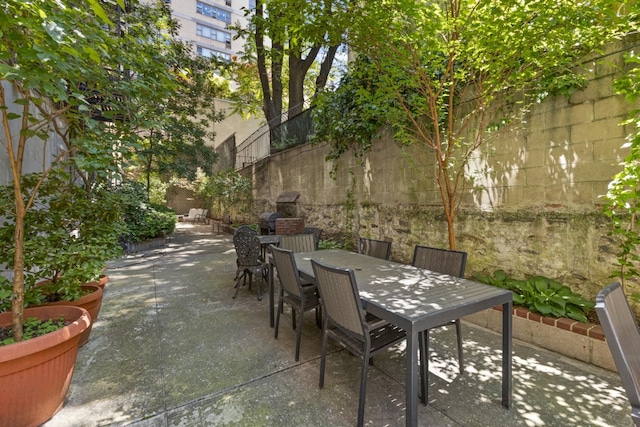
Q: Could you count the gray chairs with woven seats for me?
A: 6